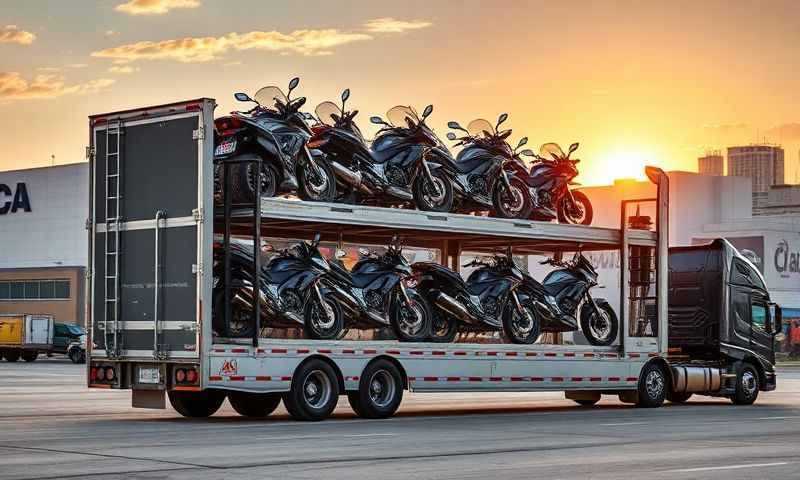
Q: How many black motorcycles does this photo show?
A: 9